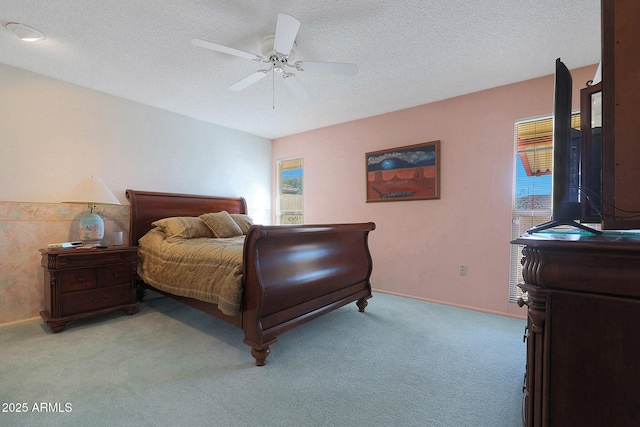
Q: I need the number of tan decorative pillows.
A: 3